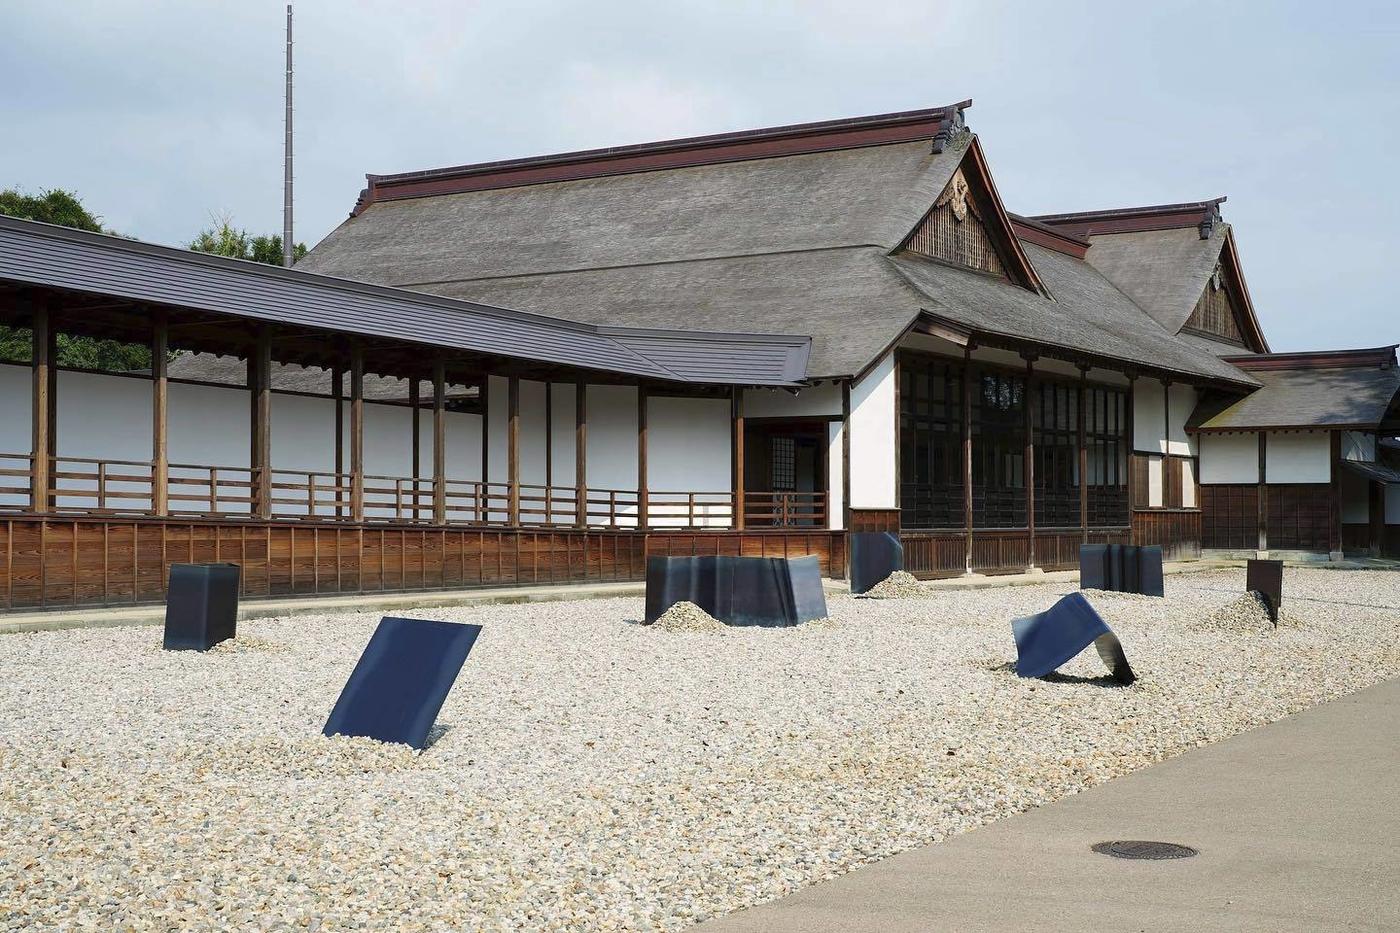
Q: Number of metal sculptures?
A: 7